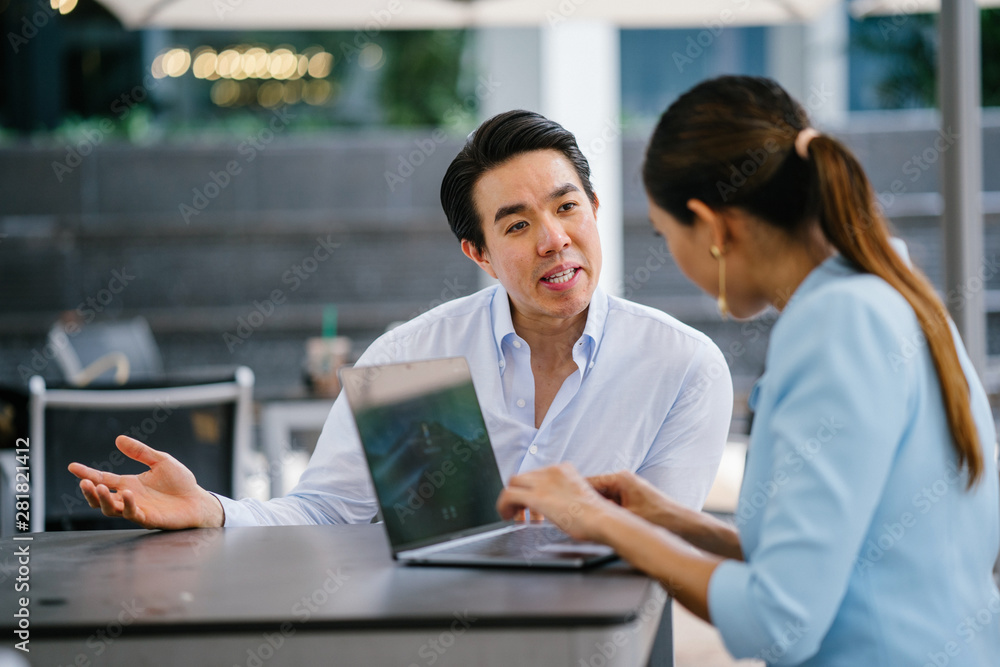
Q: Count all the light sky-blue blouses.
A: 1